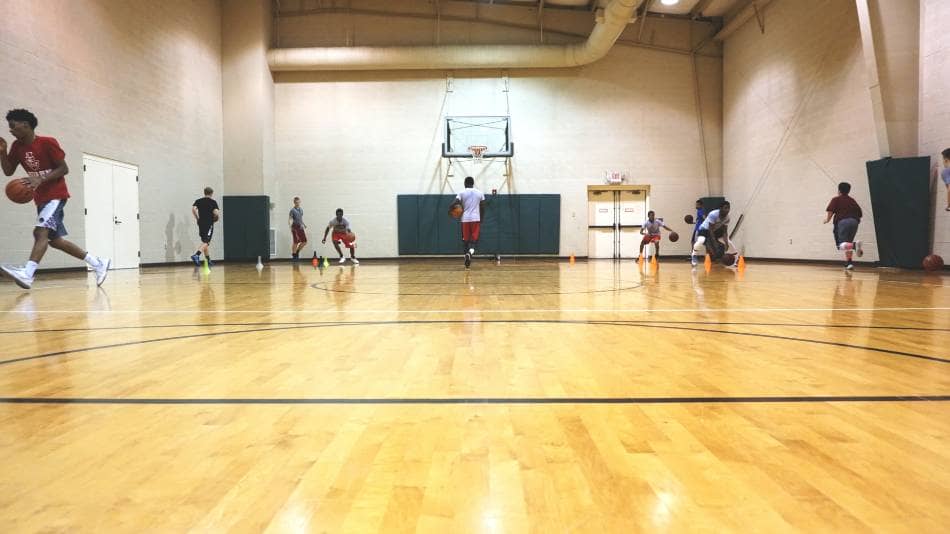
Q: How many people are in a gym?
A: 10